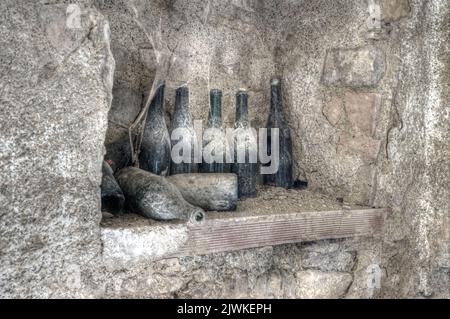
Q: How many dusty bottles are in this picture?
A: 8